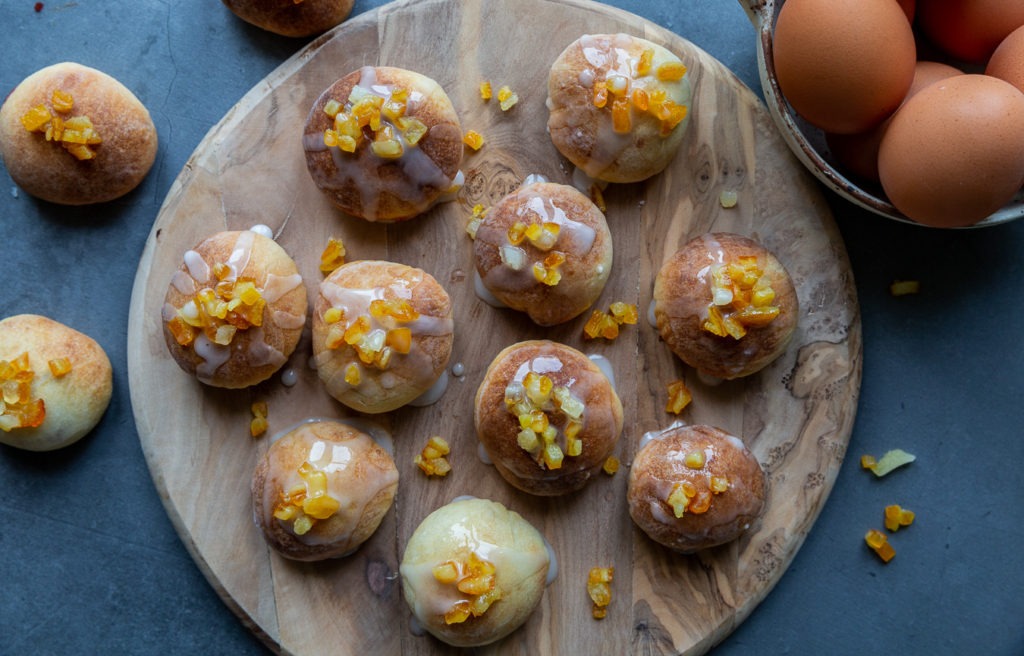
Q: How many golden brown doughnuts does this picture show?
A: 13